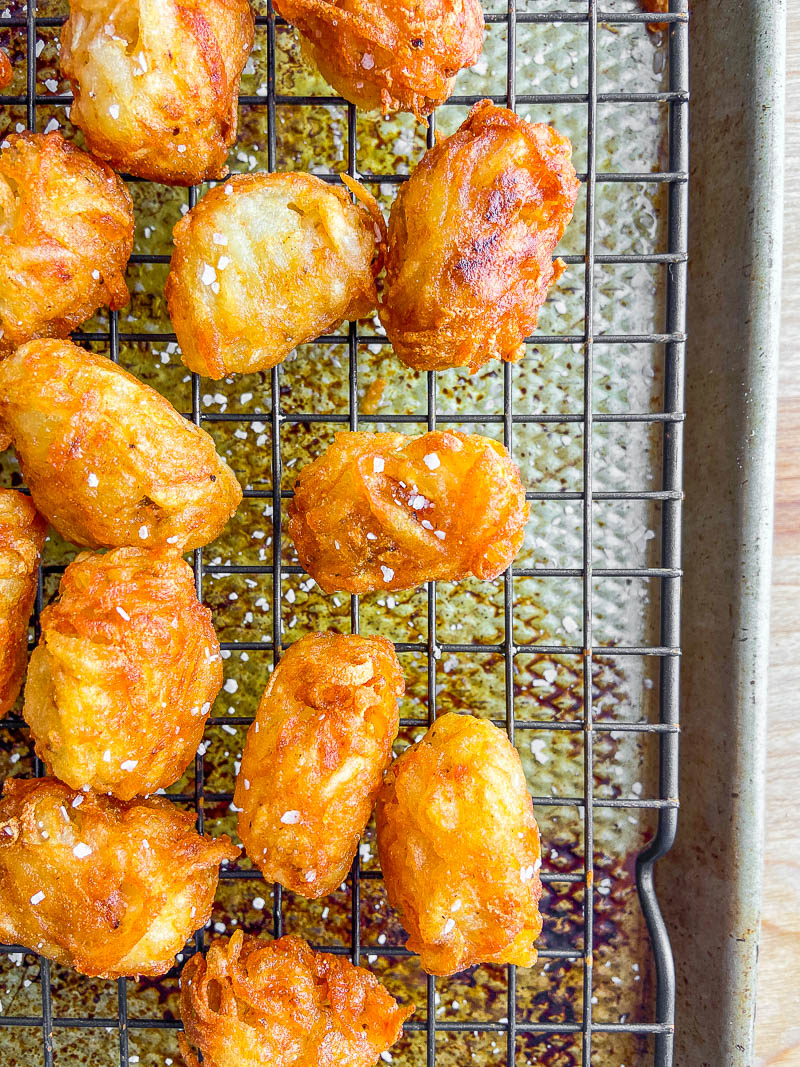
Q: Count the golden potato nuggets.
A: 13